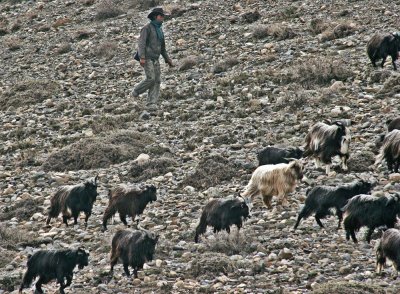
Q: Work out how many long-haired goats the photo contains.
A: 14